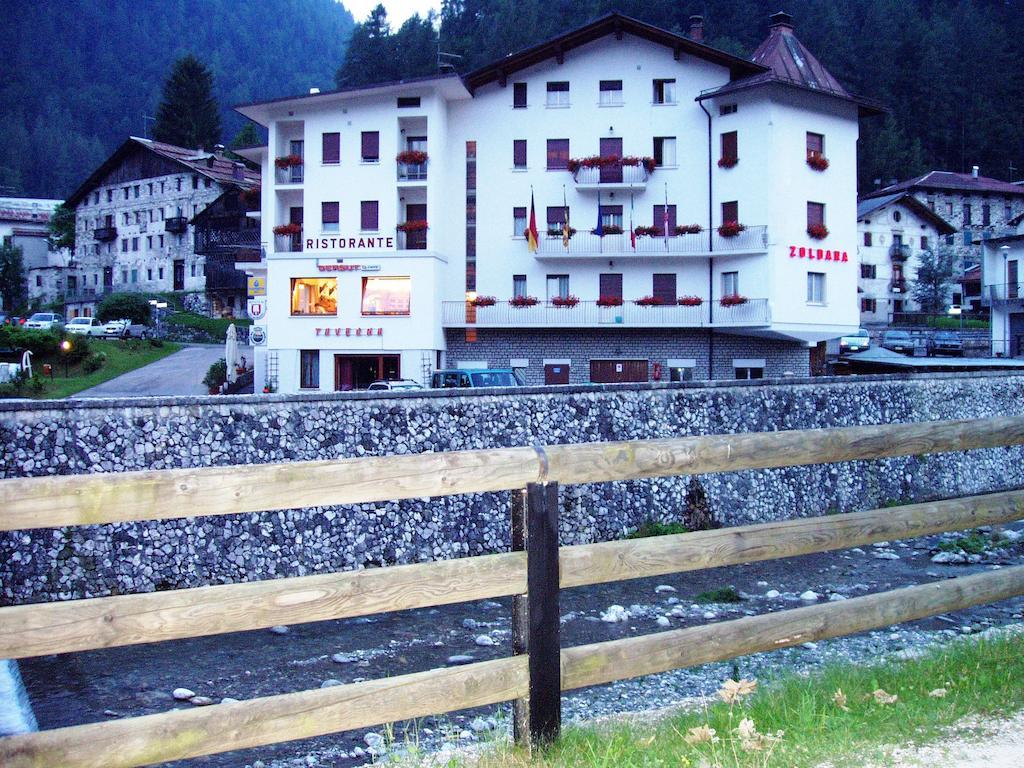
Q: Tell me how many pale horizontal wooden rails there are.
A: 3